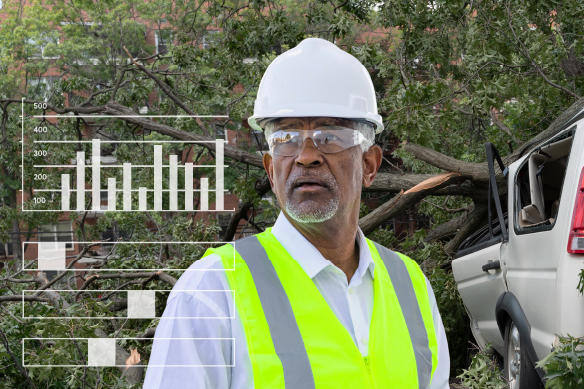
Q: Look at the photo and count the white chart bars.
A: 11